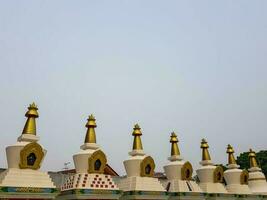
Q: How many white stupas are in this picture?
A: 7